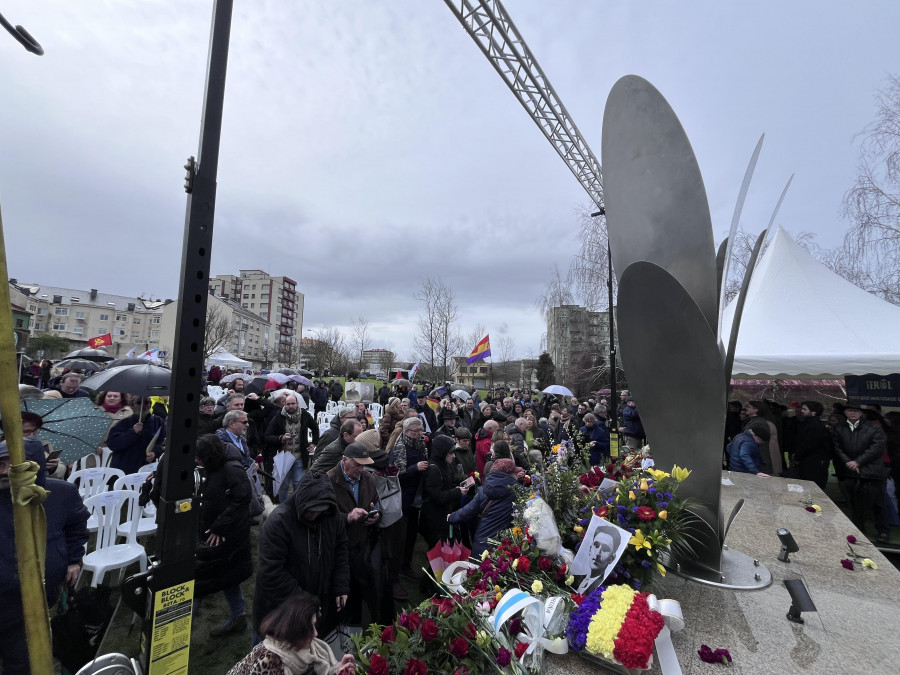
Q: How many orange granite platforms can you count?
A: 0